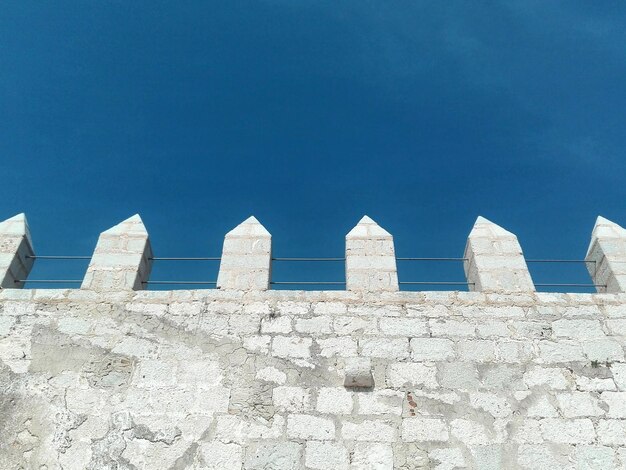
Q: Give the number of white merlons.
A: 6